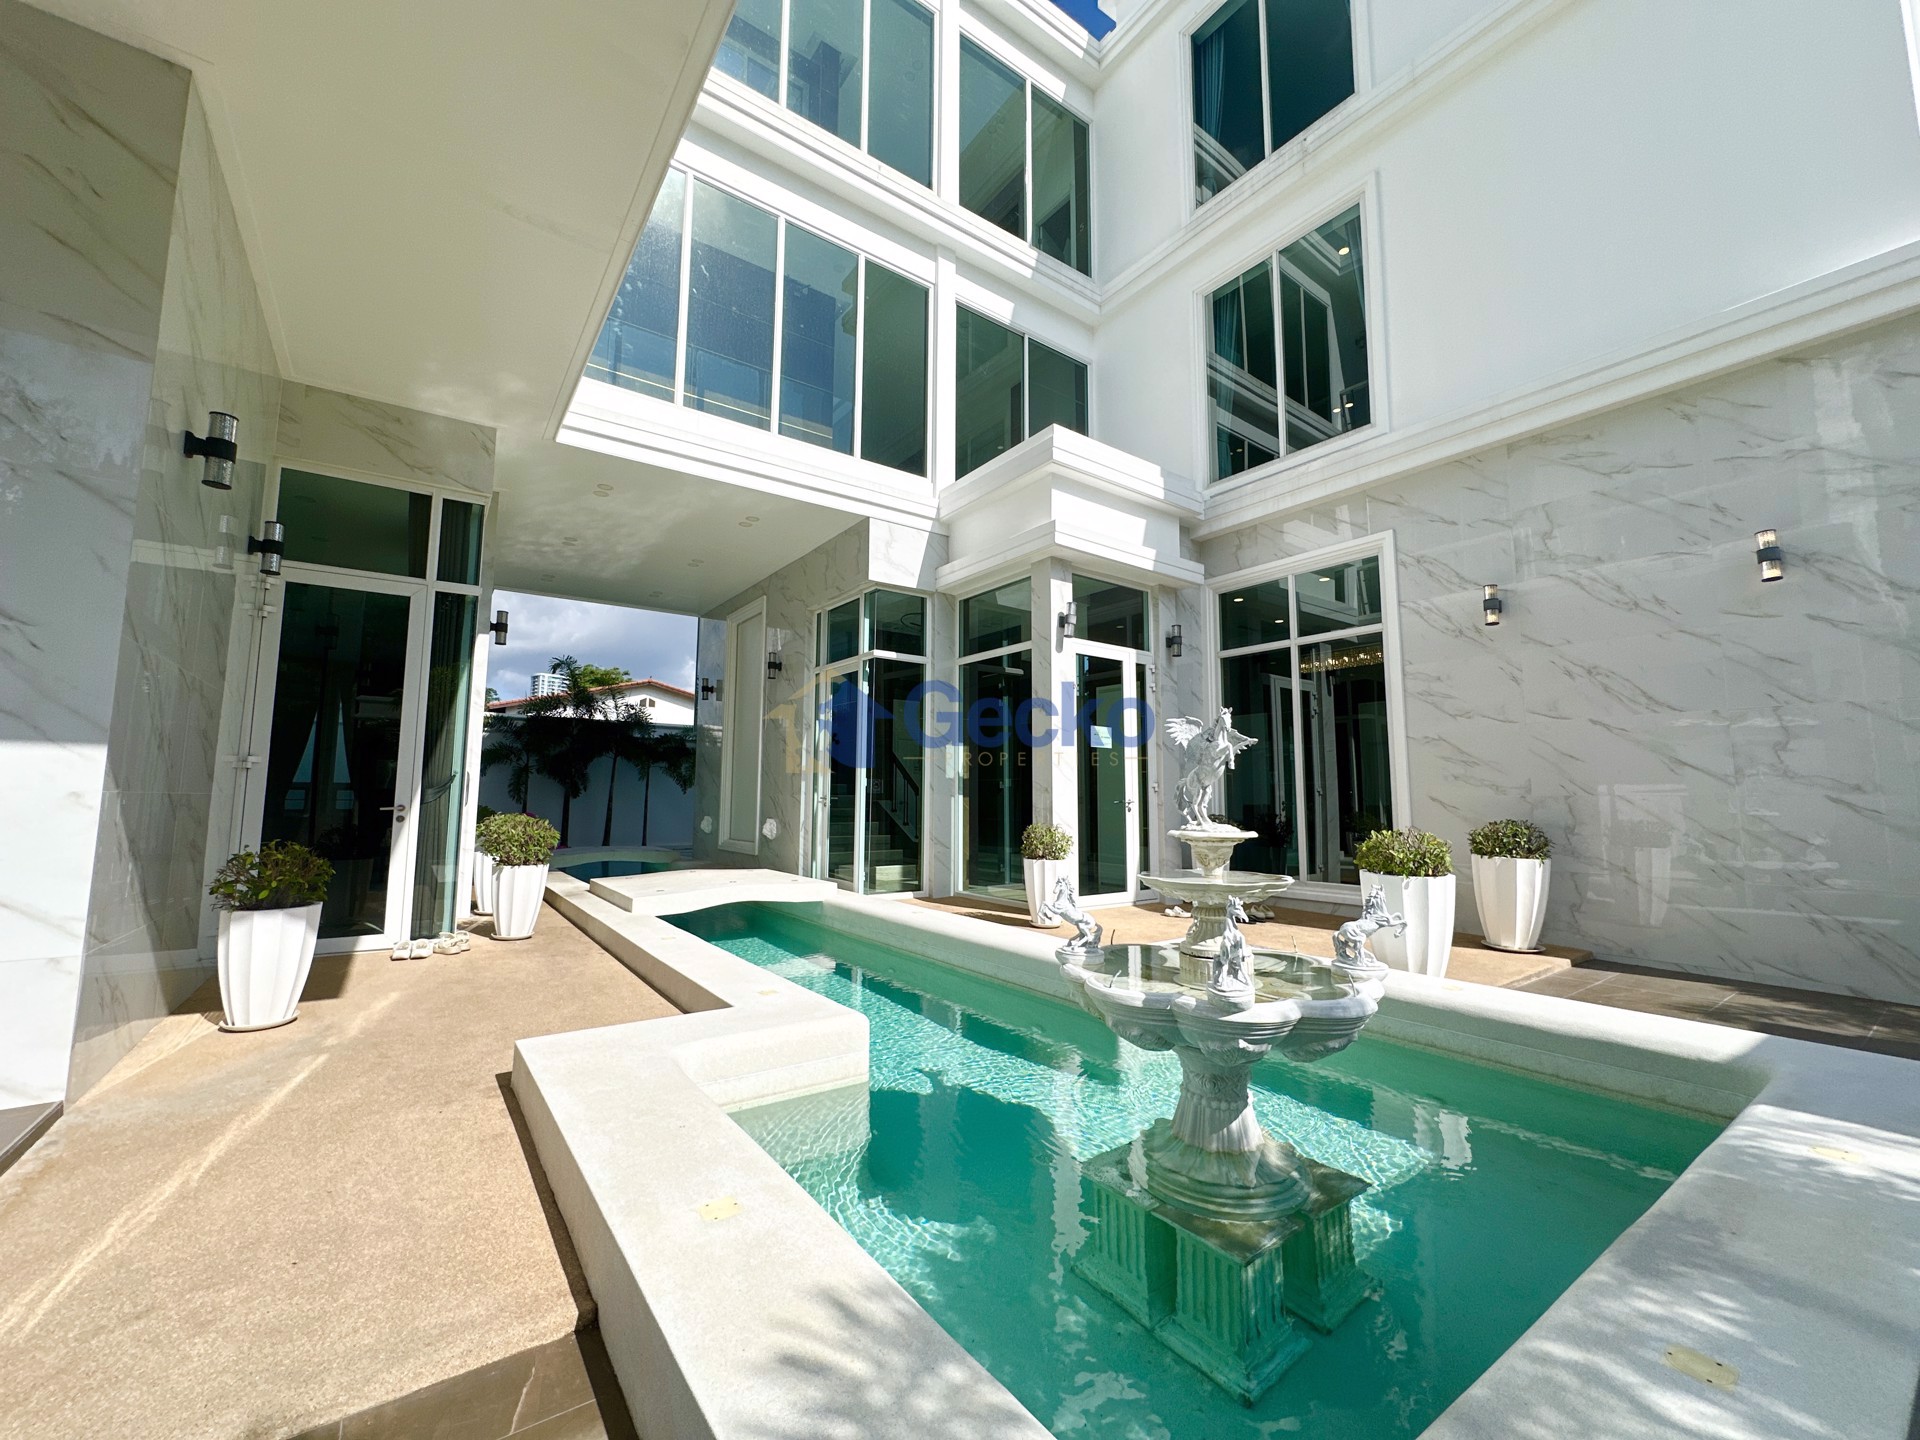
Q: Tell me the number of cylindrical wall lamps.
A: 9